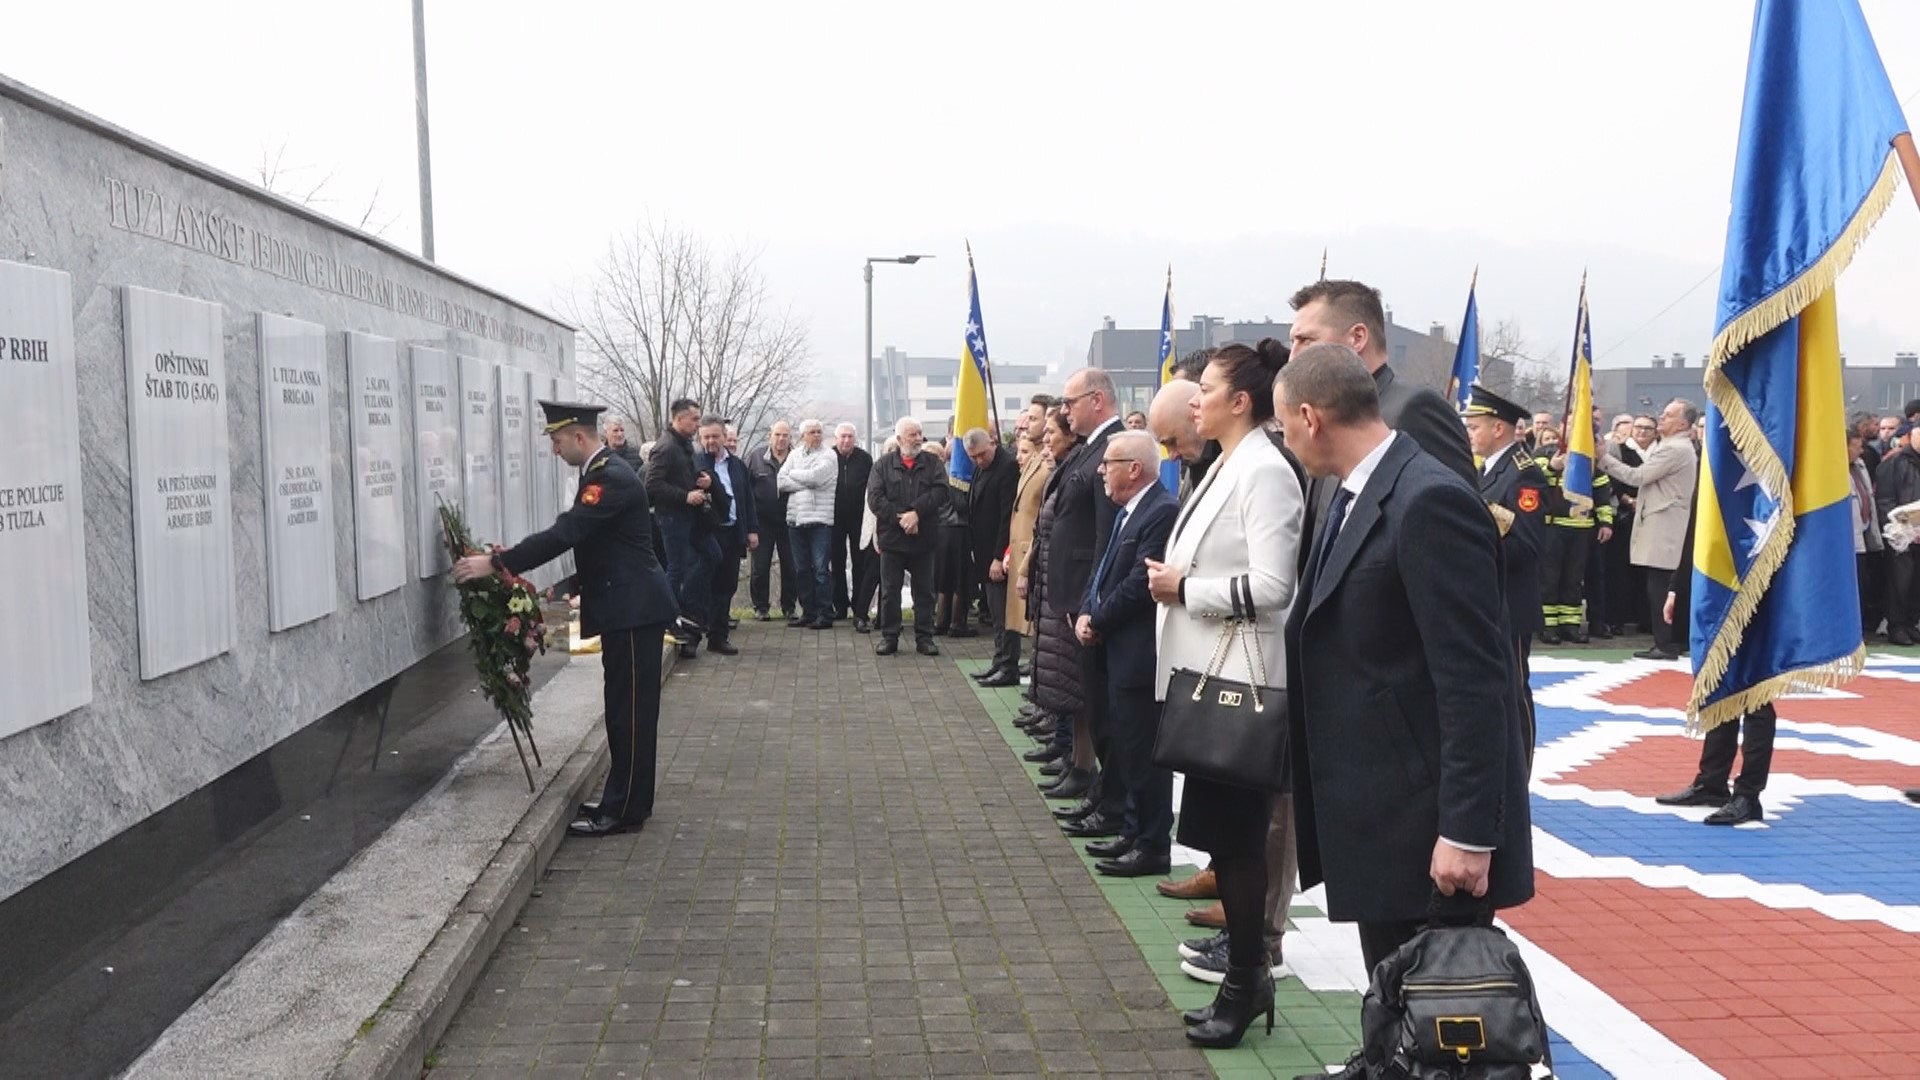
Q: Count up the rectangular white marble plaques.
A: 9